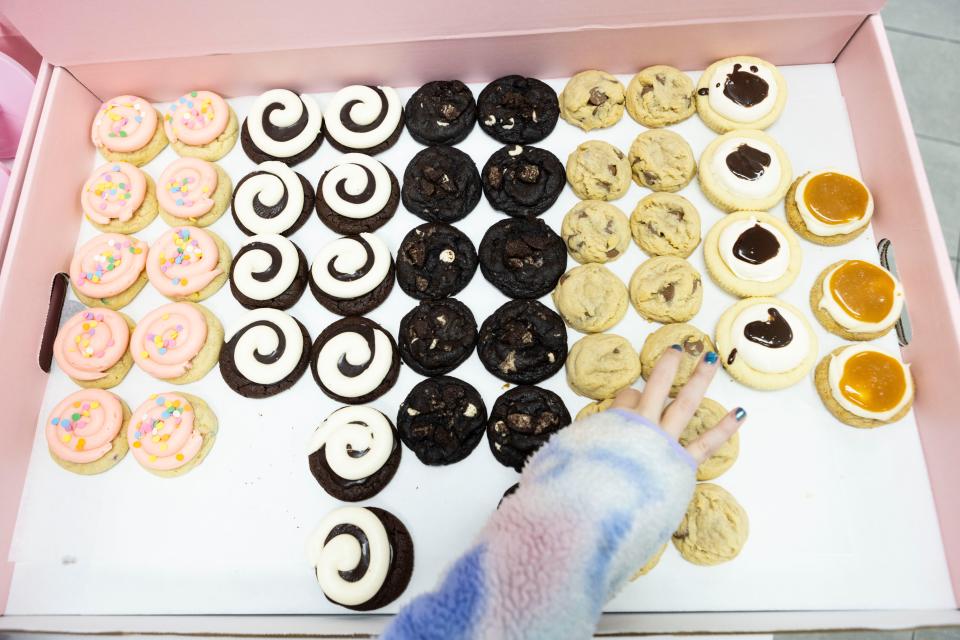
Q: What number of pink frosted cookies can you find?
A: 10